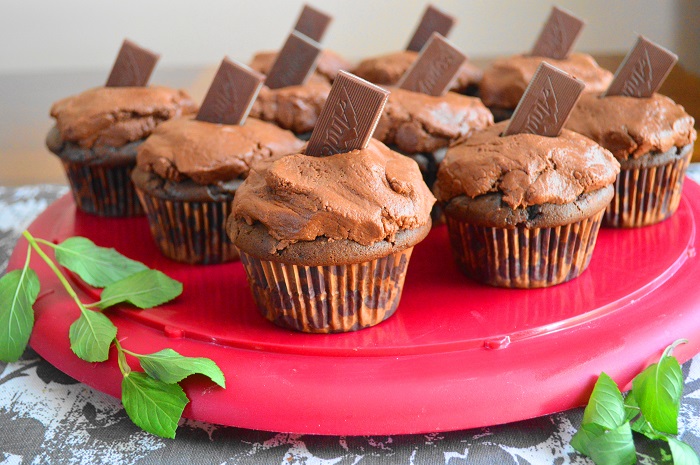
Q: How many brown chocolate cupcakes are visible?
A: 10